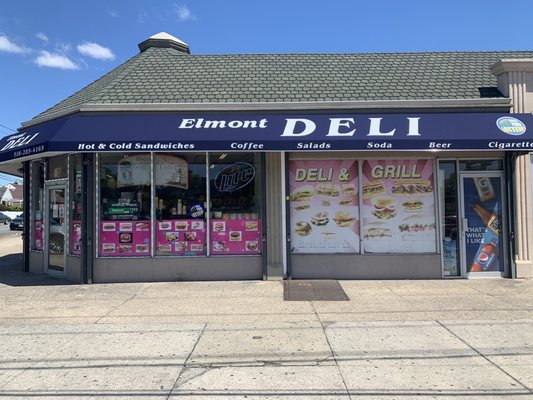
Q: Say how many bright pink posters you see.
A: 5